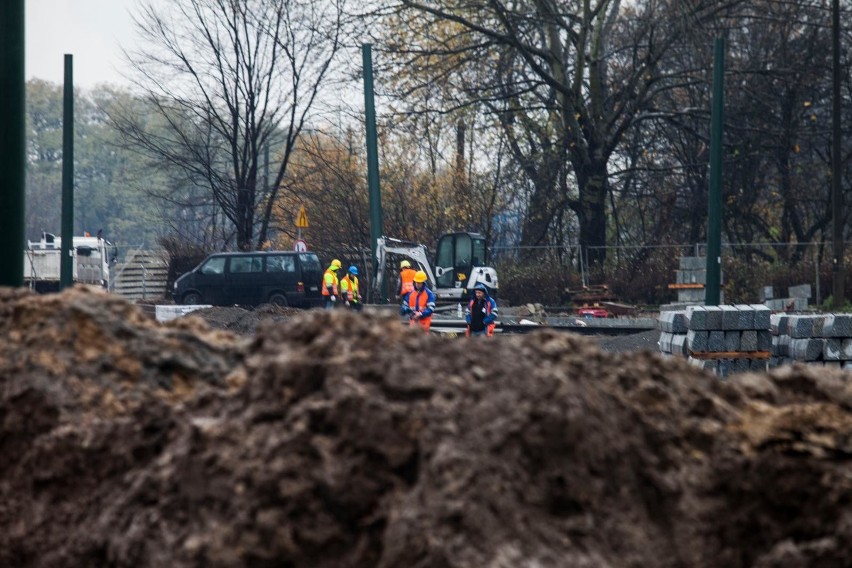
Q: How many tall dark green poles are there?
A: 4